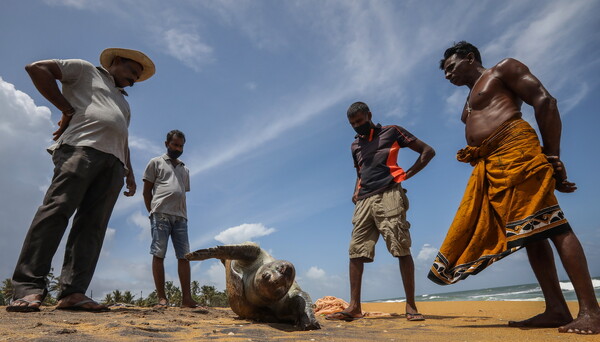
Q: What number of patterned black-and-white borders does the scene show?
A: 1